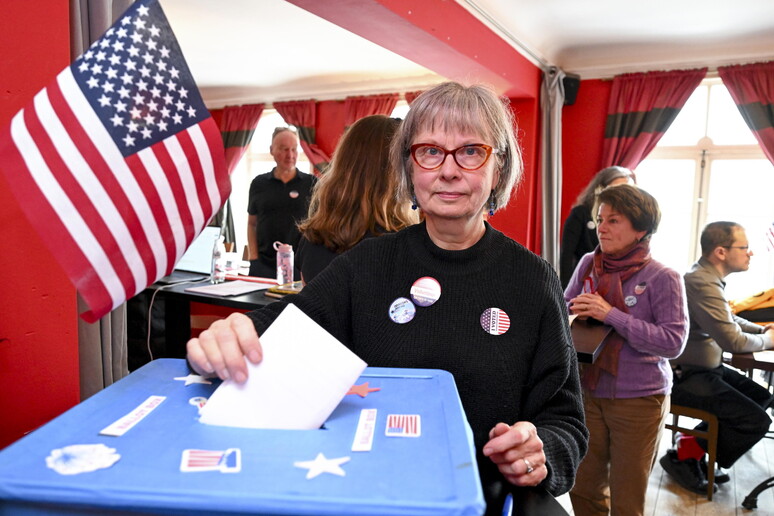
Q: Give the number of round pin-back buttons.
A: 7